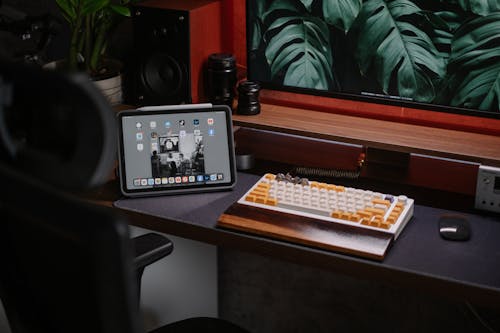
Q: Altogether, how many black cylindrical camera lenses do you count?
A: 2